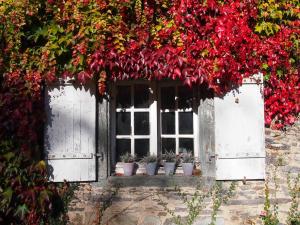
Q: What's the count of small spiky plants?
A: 4